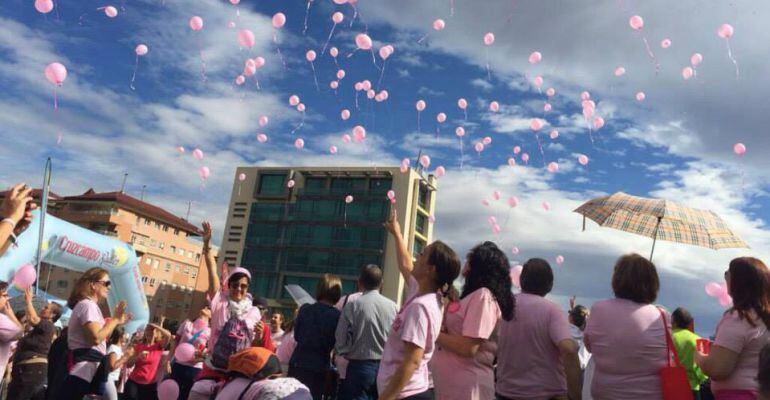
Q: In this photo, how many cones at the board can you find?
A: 0